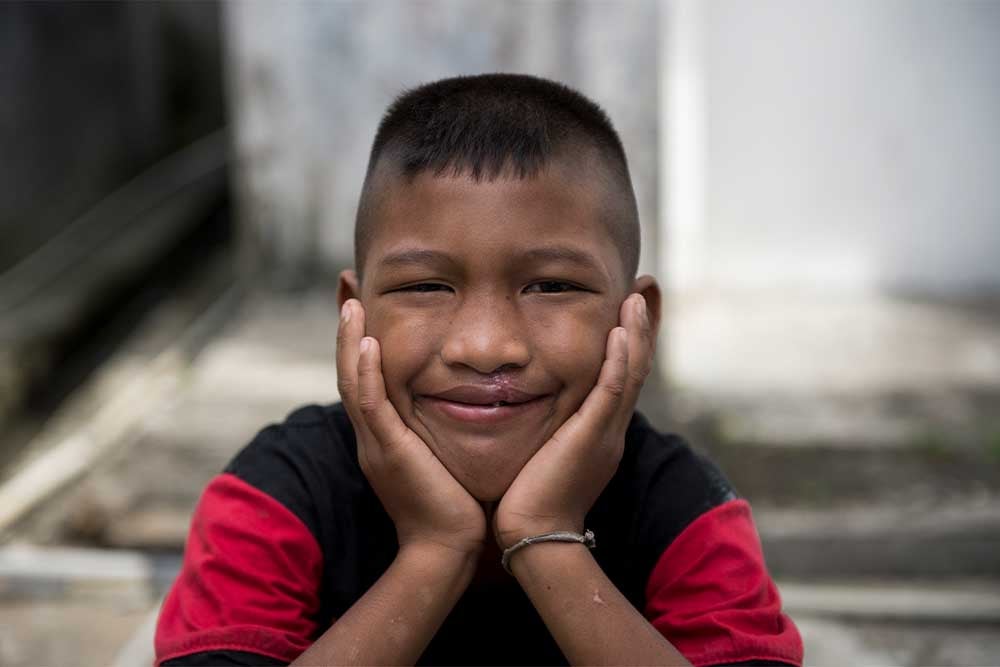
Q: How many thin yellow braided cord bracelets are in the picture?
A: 0